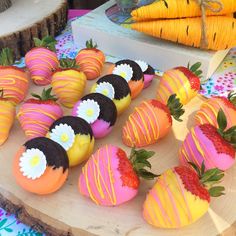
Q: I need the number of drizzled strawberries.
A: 12